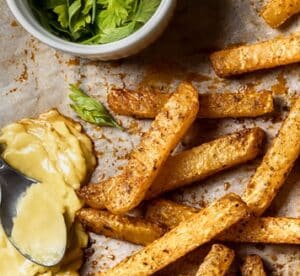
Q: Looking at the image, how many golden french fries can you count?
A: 11